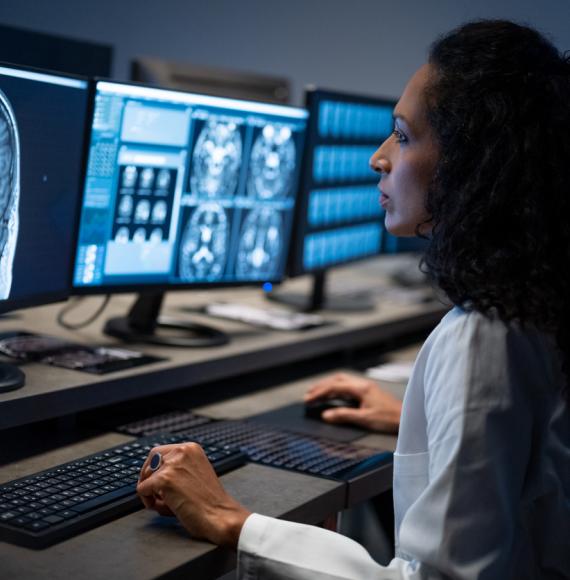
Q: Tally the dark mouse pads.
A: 1